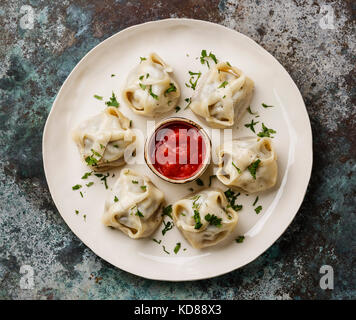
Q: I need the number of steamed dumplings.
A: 6